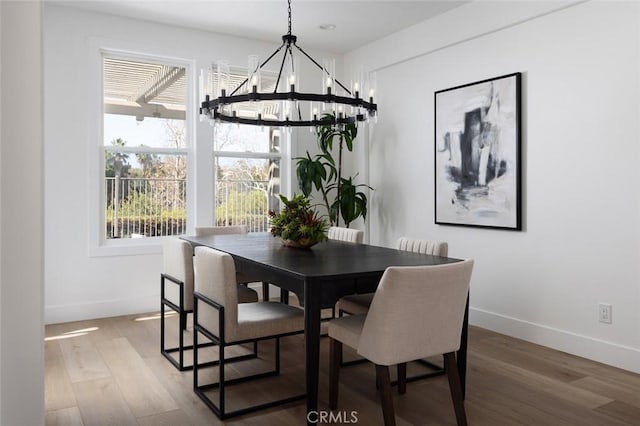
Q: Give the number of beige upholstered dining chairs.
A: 6